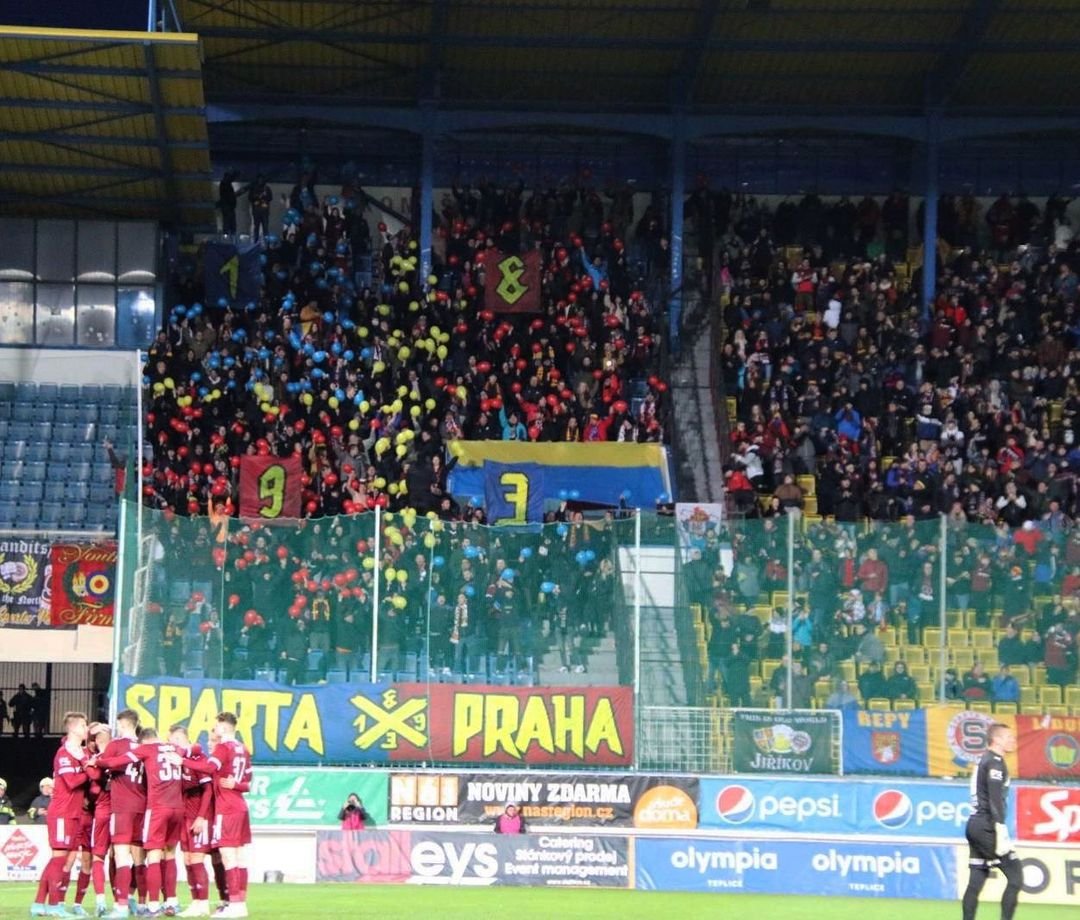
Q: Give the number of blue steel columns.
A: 3